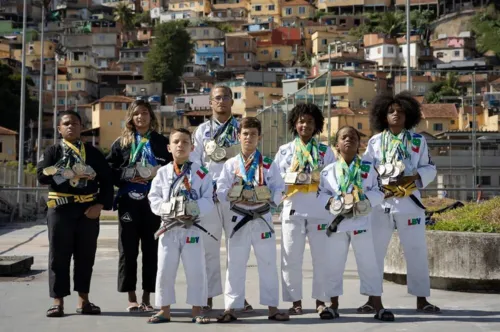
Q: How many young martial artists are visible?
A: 8